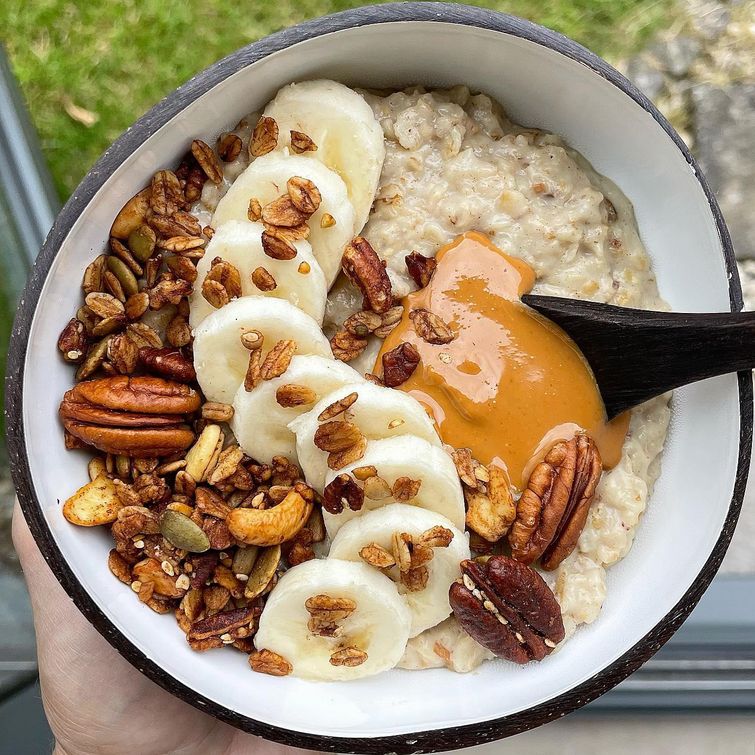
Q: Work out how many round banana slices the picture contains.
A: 9